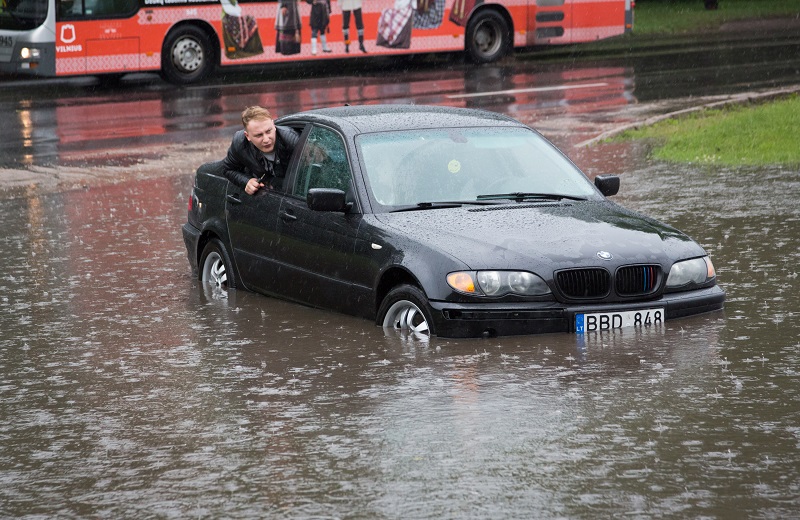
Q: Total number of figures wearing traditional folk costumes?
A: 7